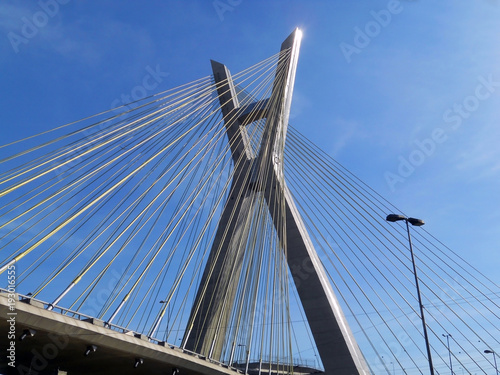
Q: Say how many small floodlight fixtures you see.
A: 4